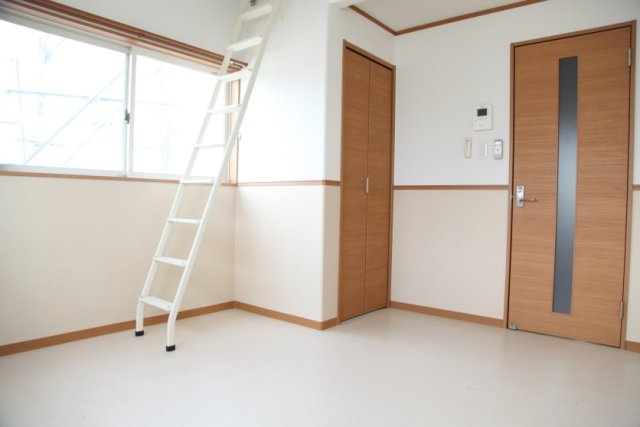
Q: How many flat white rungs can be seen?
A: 9